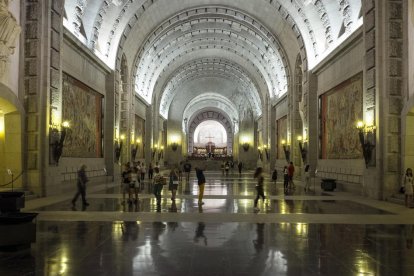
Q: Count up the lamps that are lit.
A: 12